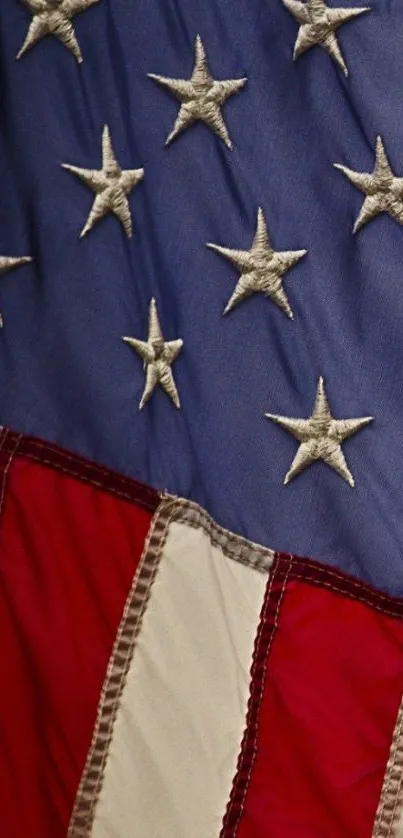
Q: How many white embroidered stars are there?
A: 9